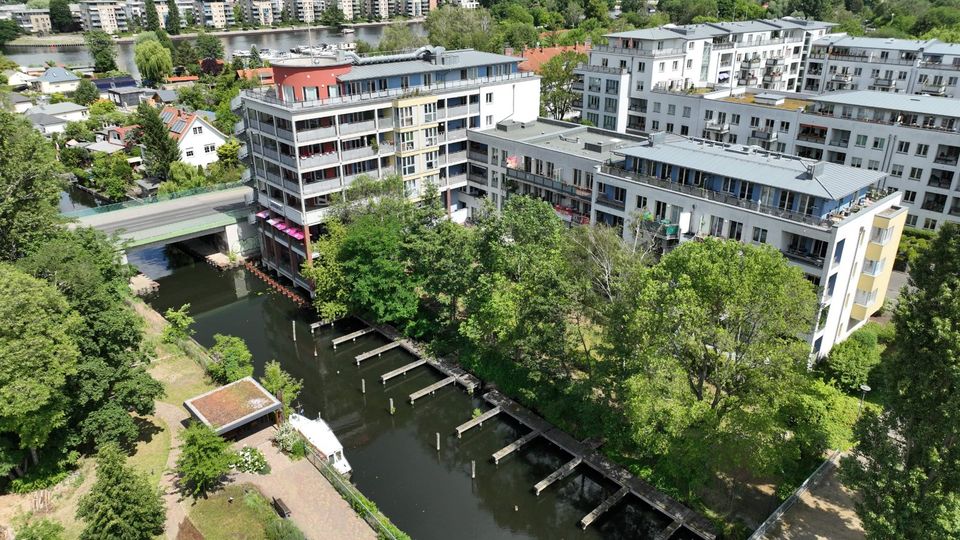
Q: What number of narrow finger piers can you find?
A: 10